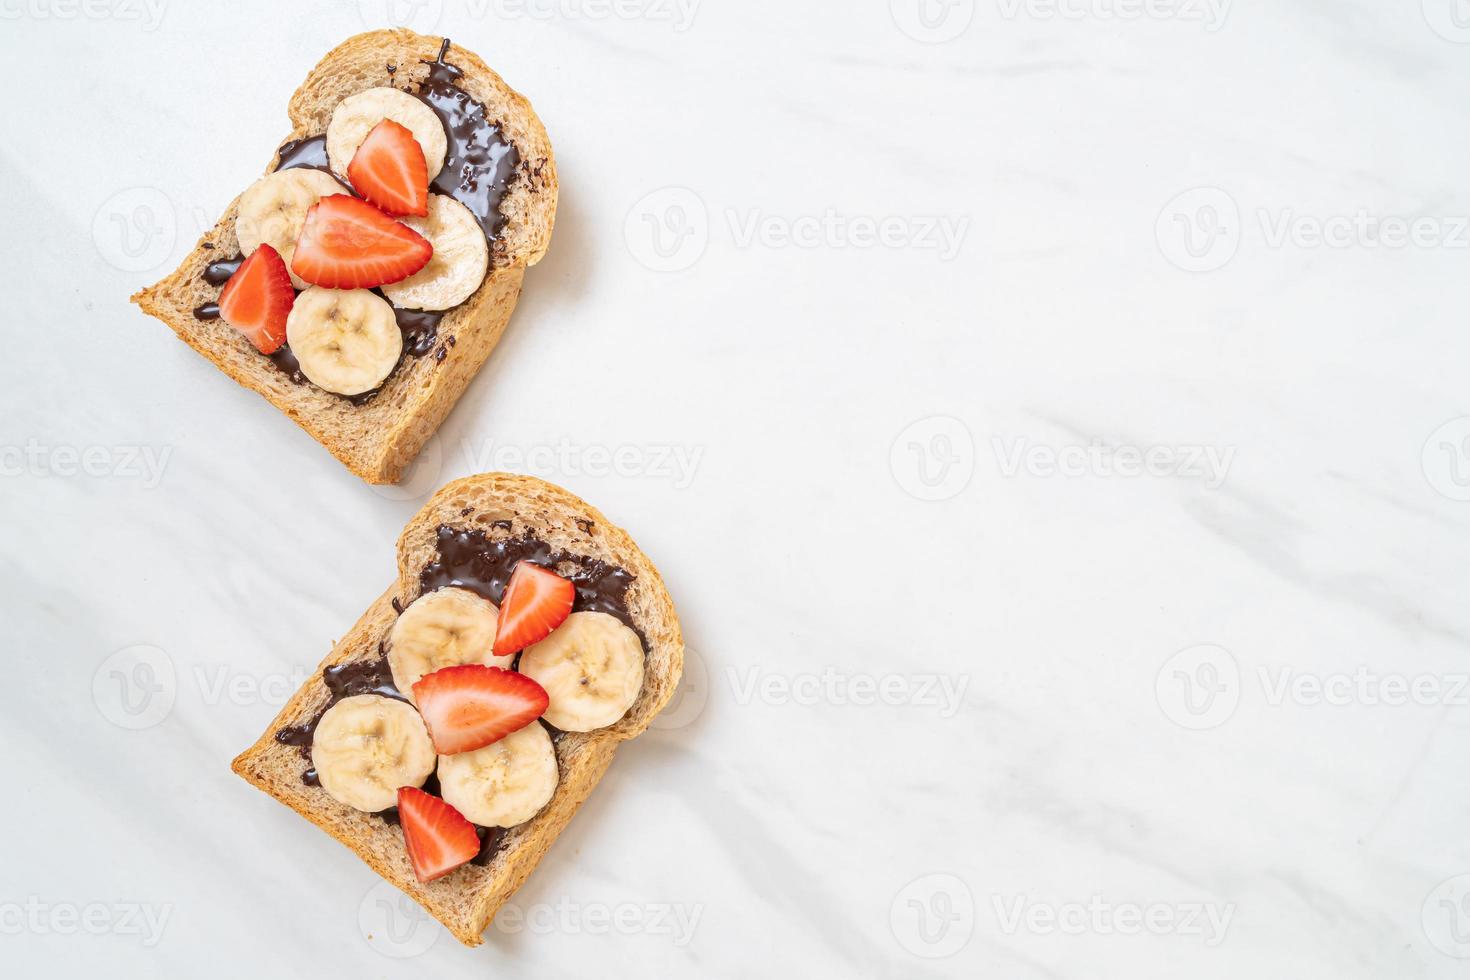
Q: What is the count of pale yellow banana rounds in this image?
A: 8